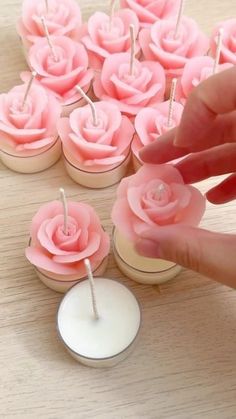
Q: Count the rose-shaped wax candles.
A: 13